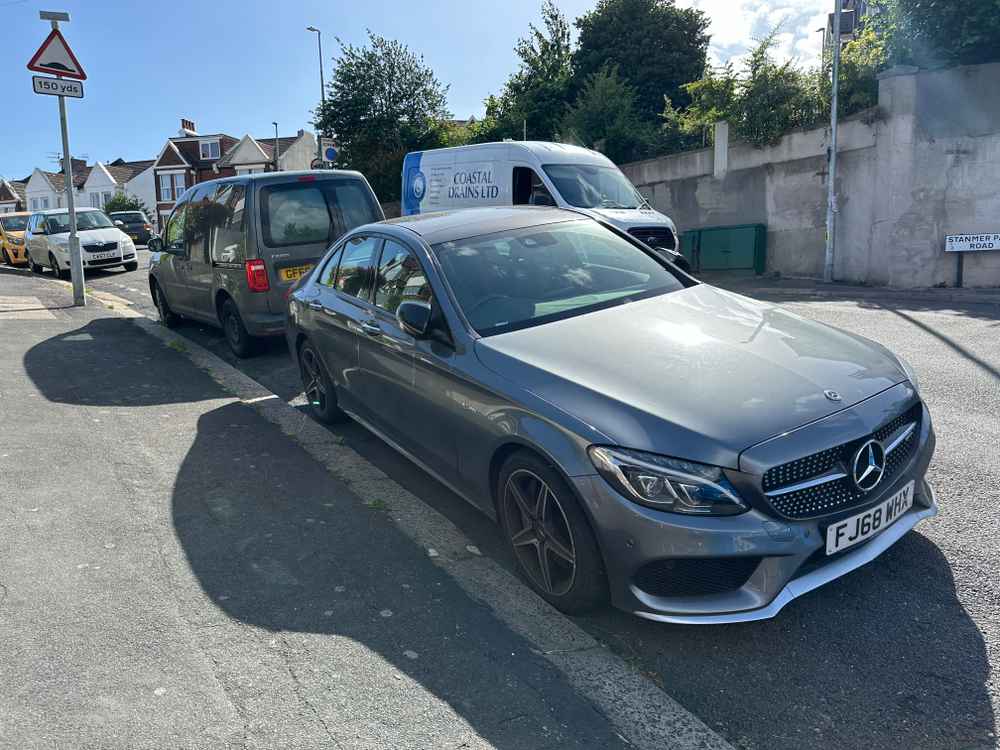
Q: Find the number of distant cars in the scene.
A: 3